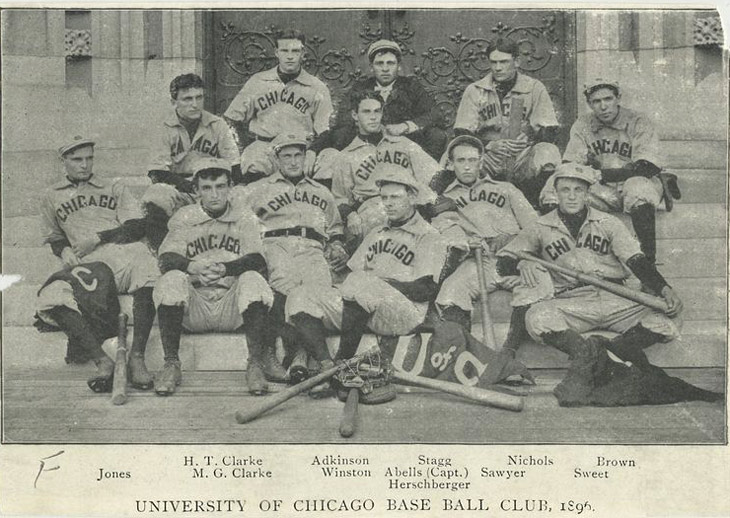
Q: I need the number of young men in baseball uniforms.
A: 11